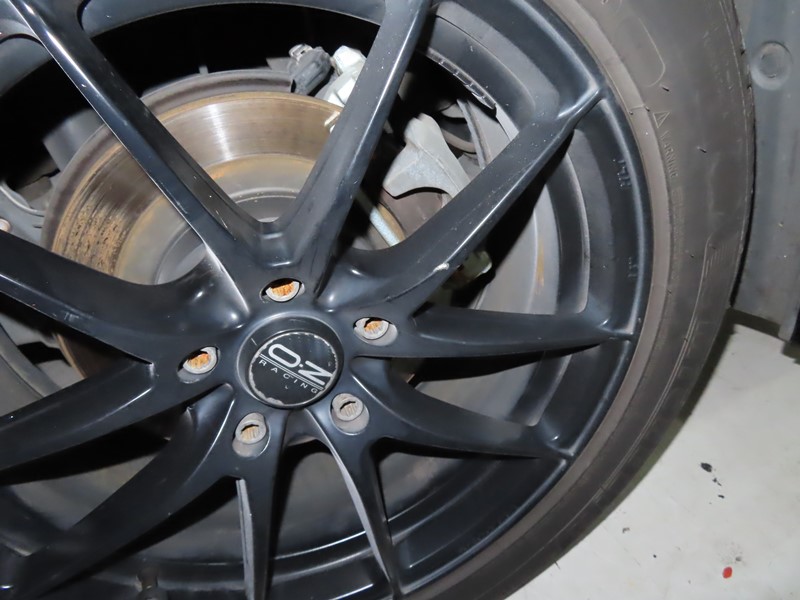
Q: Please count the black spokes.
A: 10